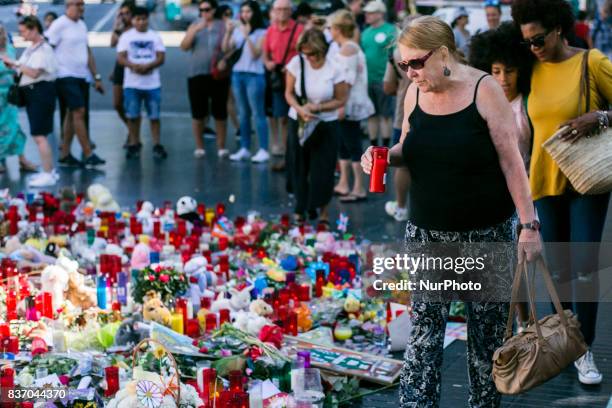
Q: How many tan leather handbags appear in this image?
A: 1